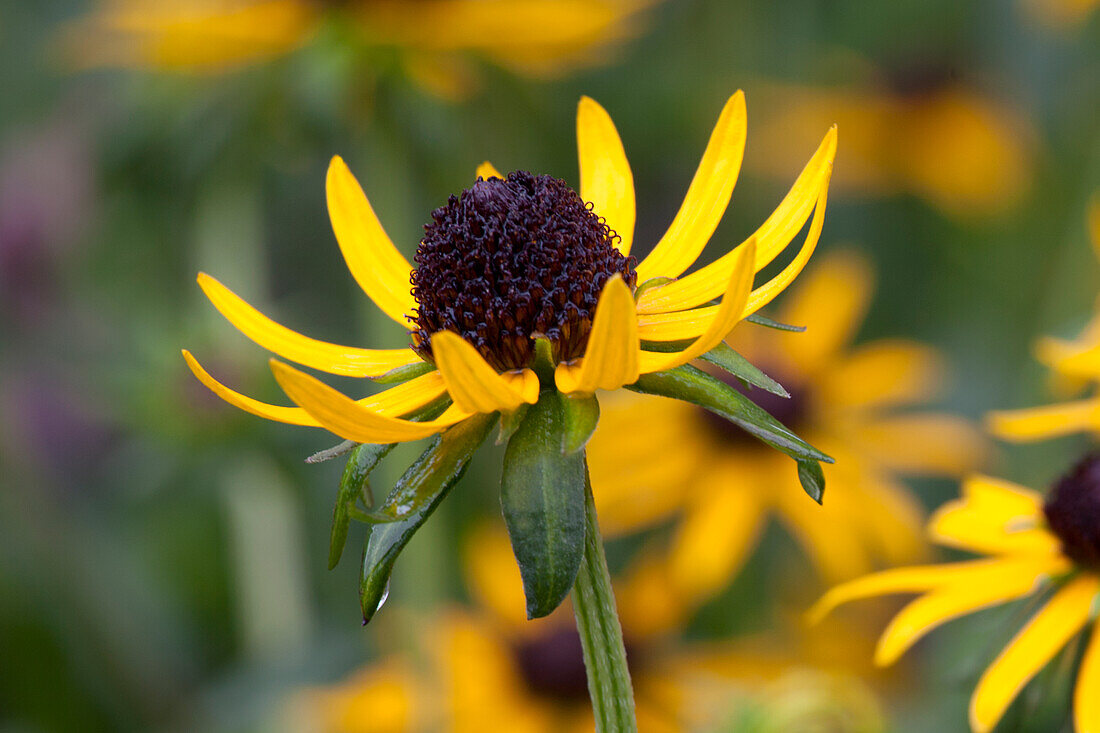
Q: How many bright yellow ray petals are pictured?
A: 12